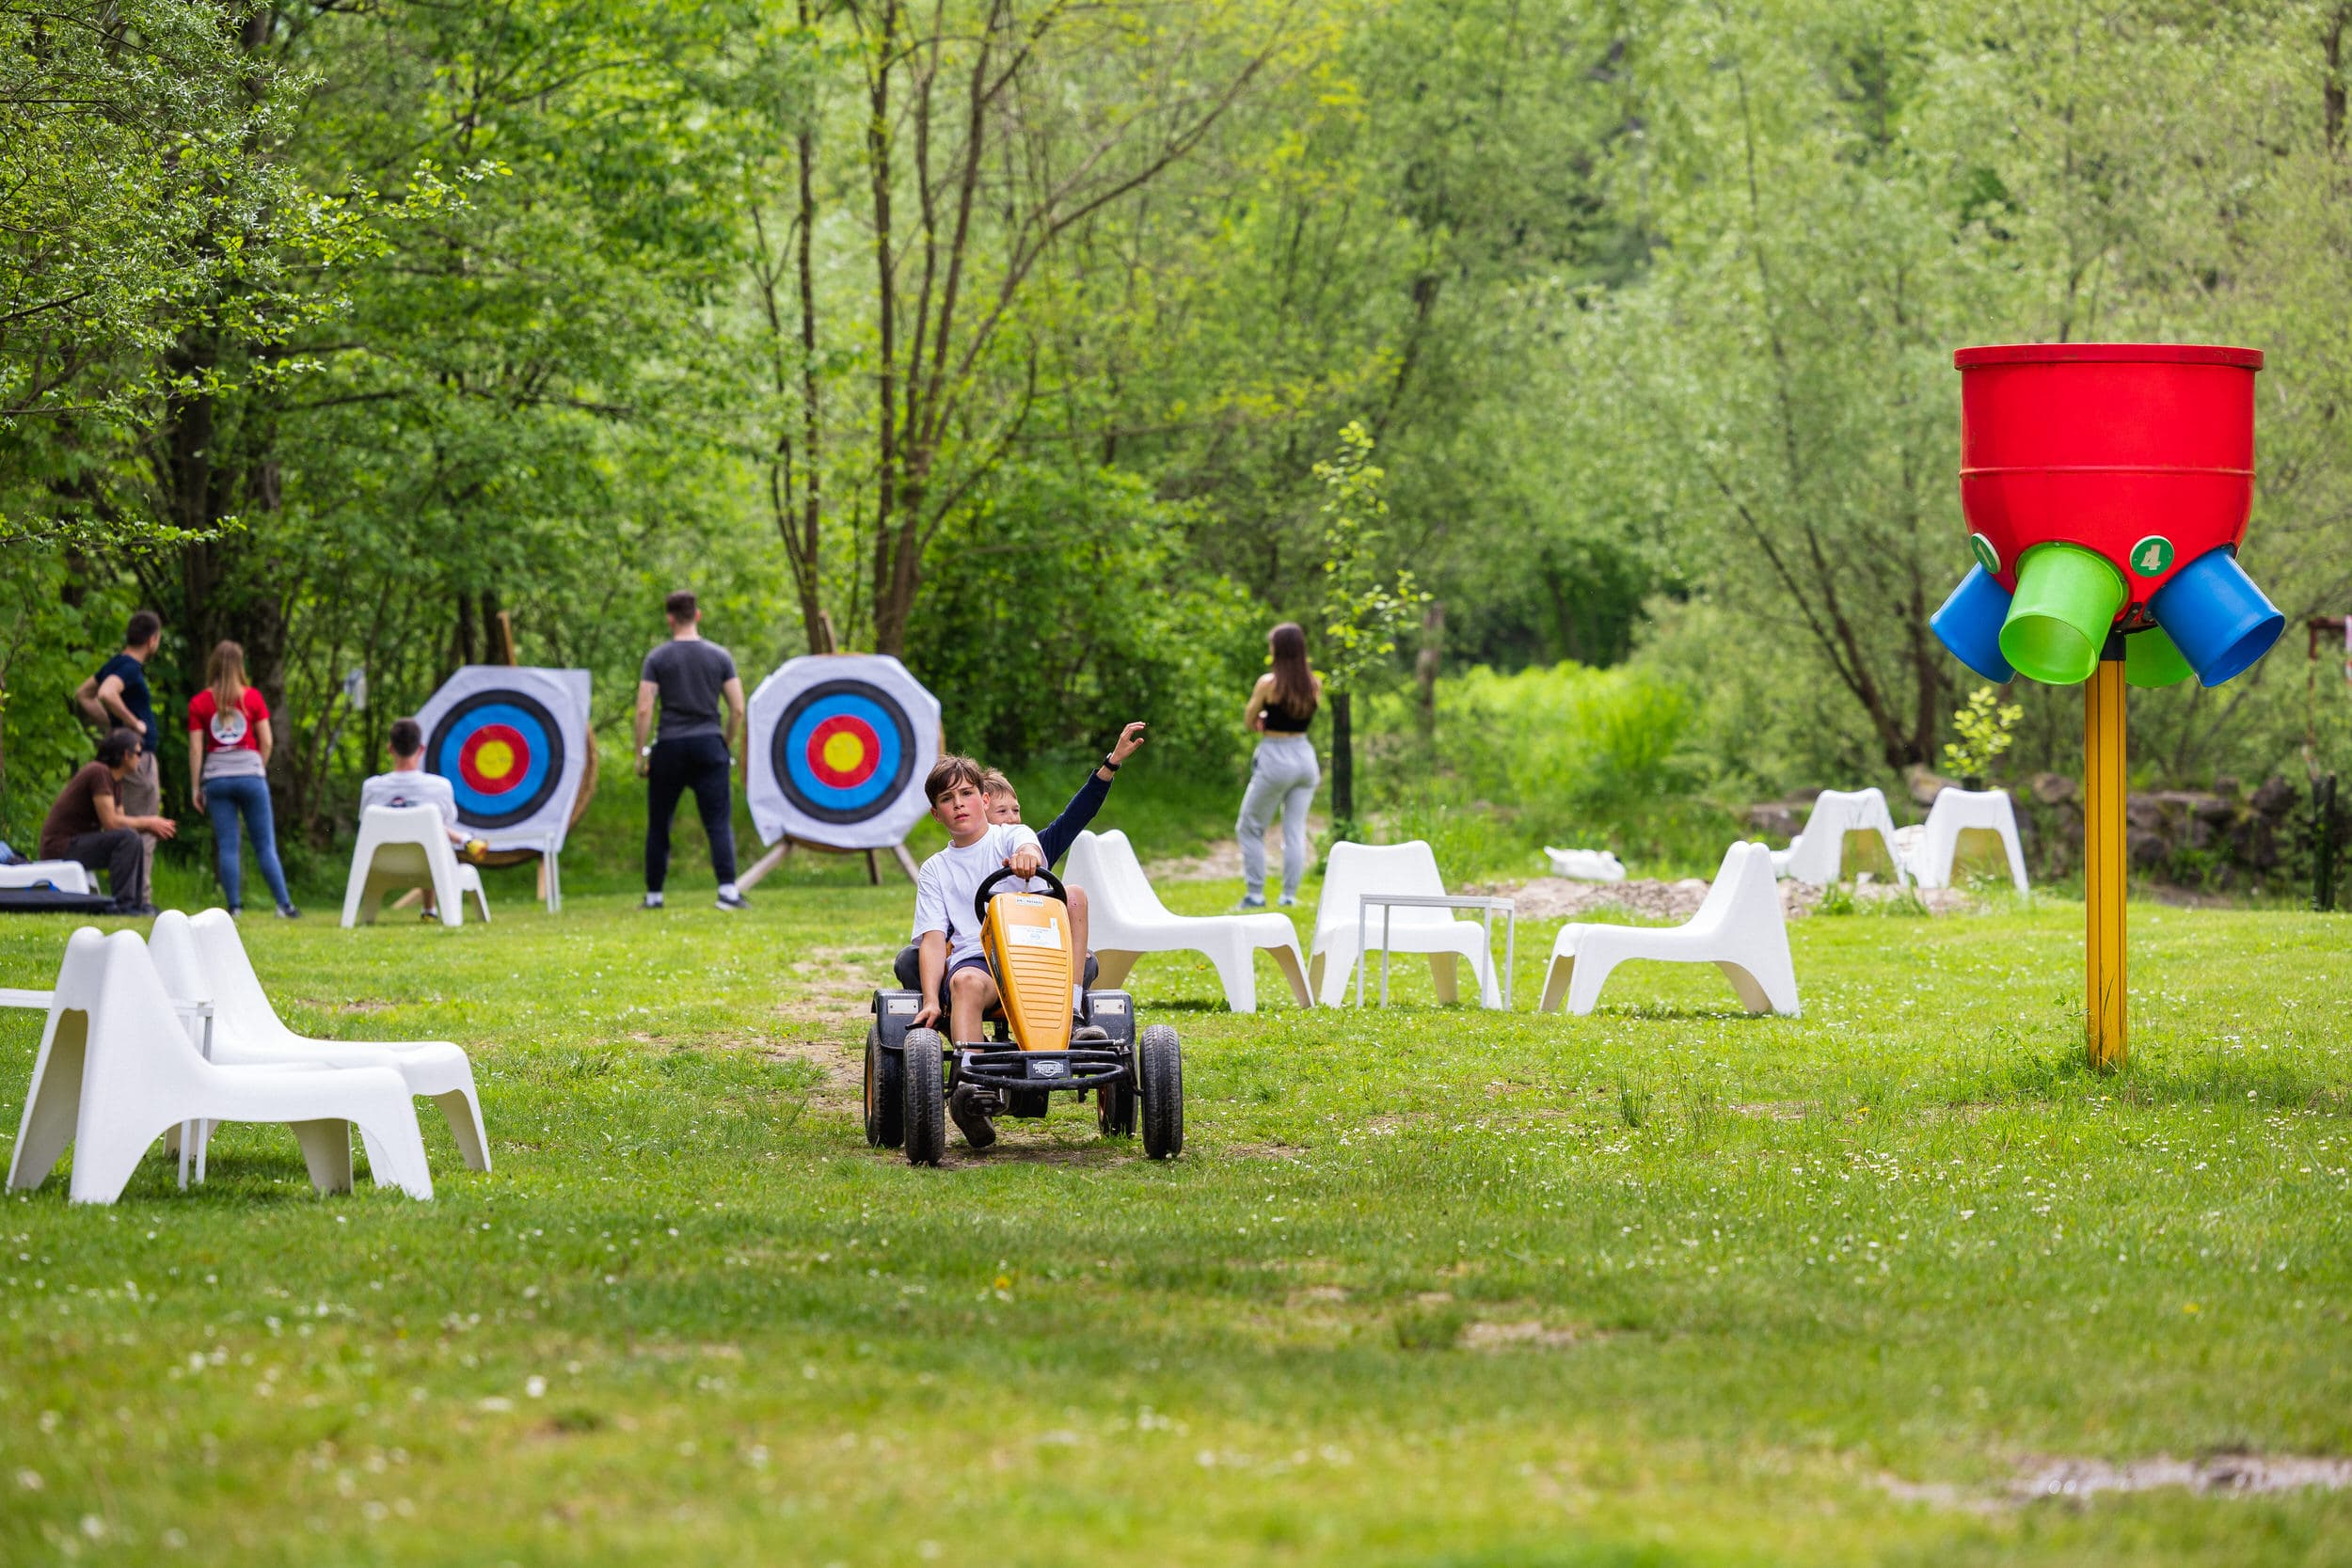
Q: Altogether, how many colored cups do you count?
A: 4